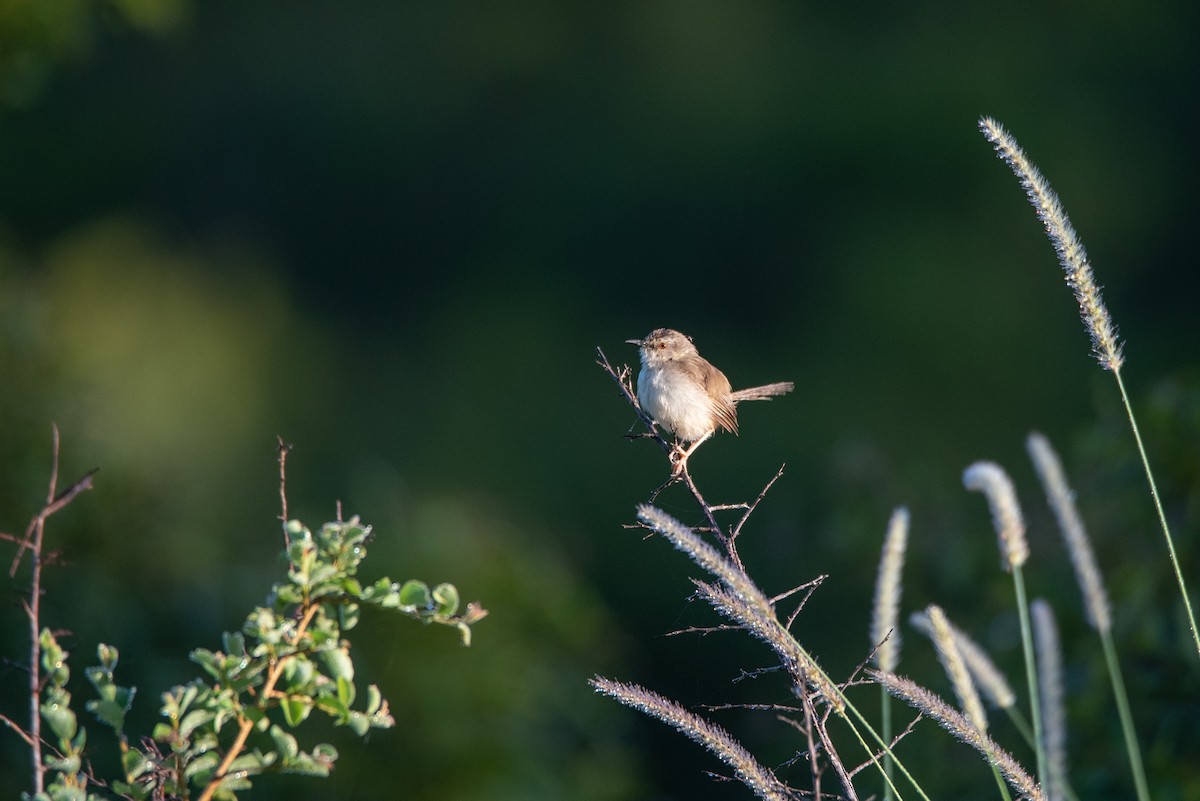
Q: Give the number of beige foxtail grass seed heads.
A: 11